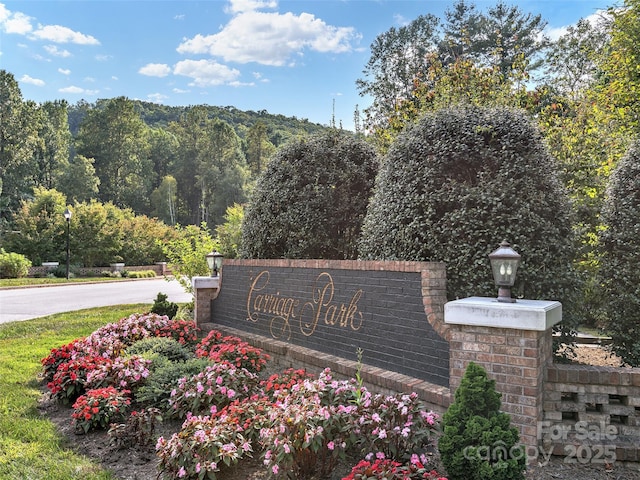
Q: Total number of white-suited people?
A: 0